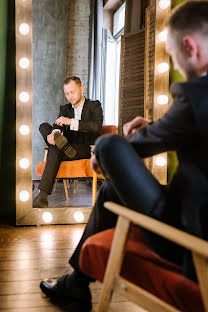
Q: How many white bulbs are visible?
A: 13